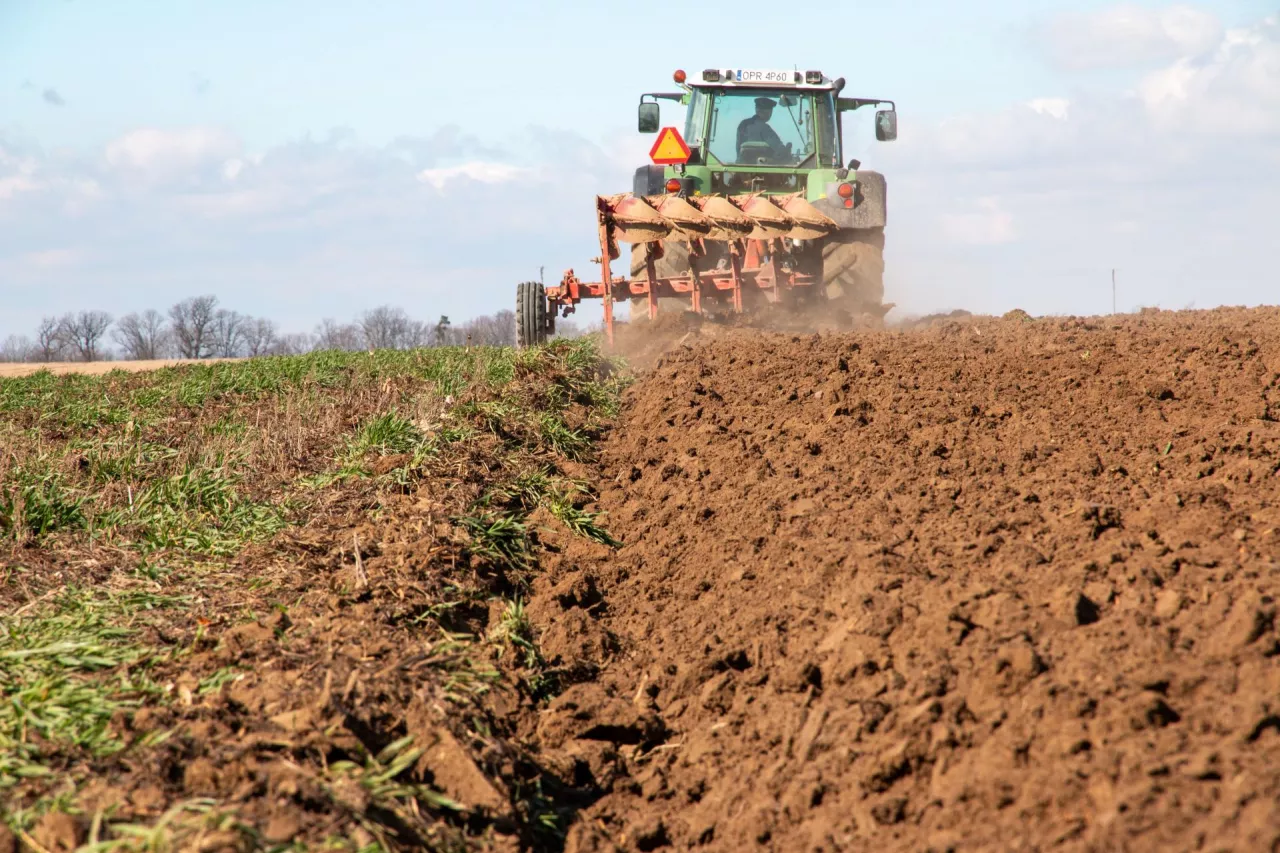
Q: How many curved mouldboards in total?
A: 5